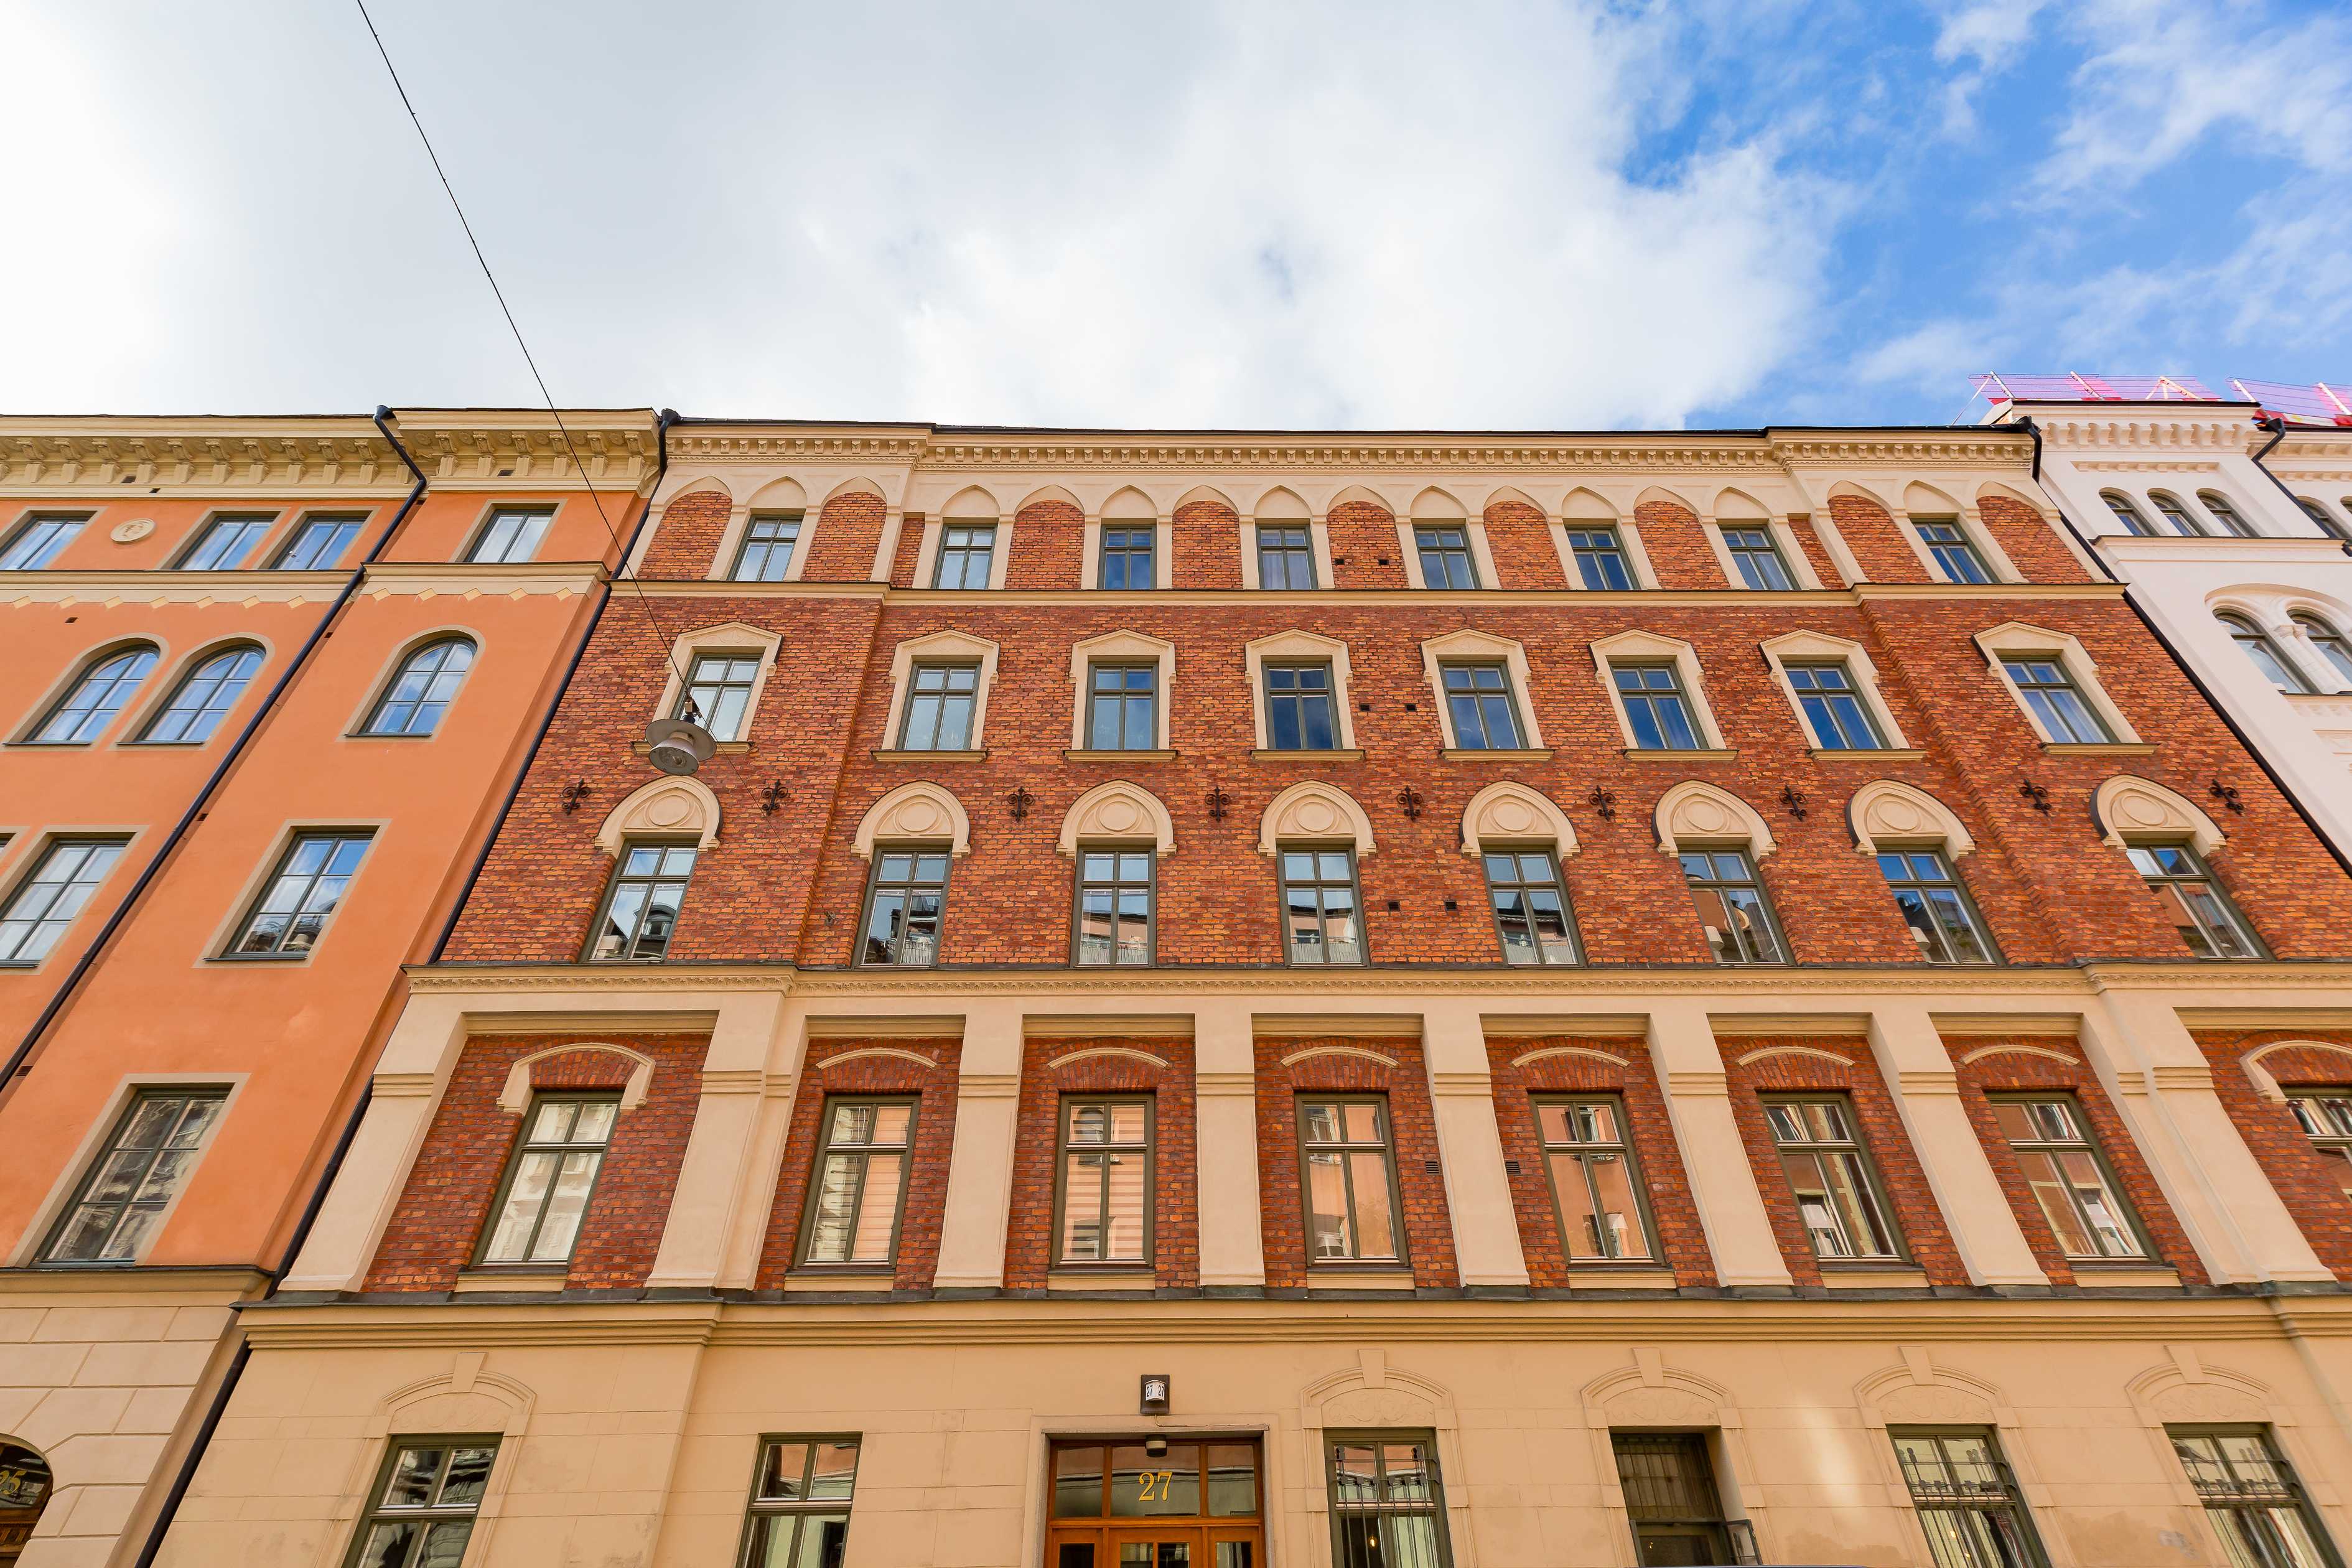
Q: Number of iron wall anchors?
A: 9